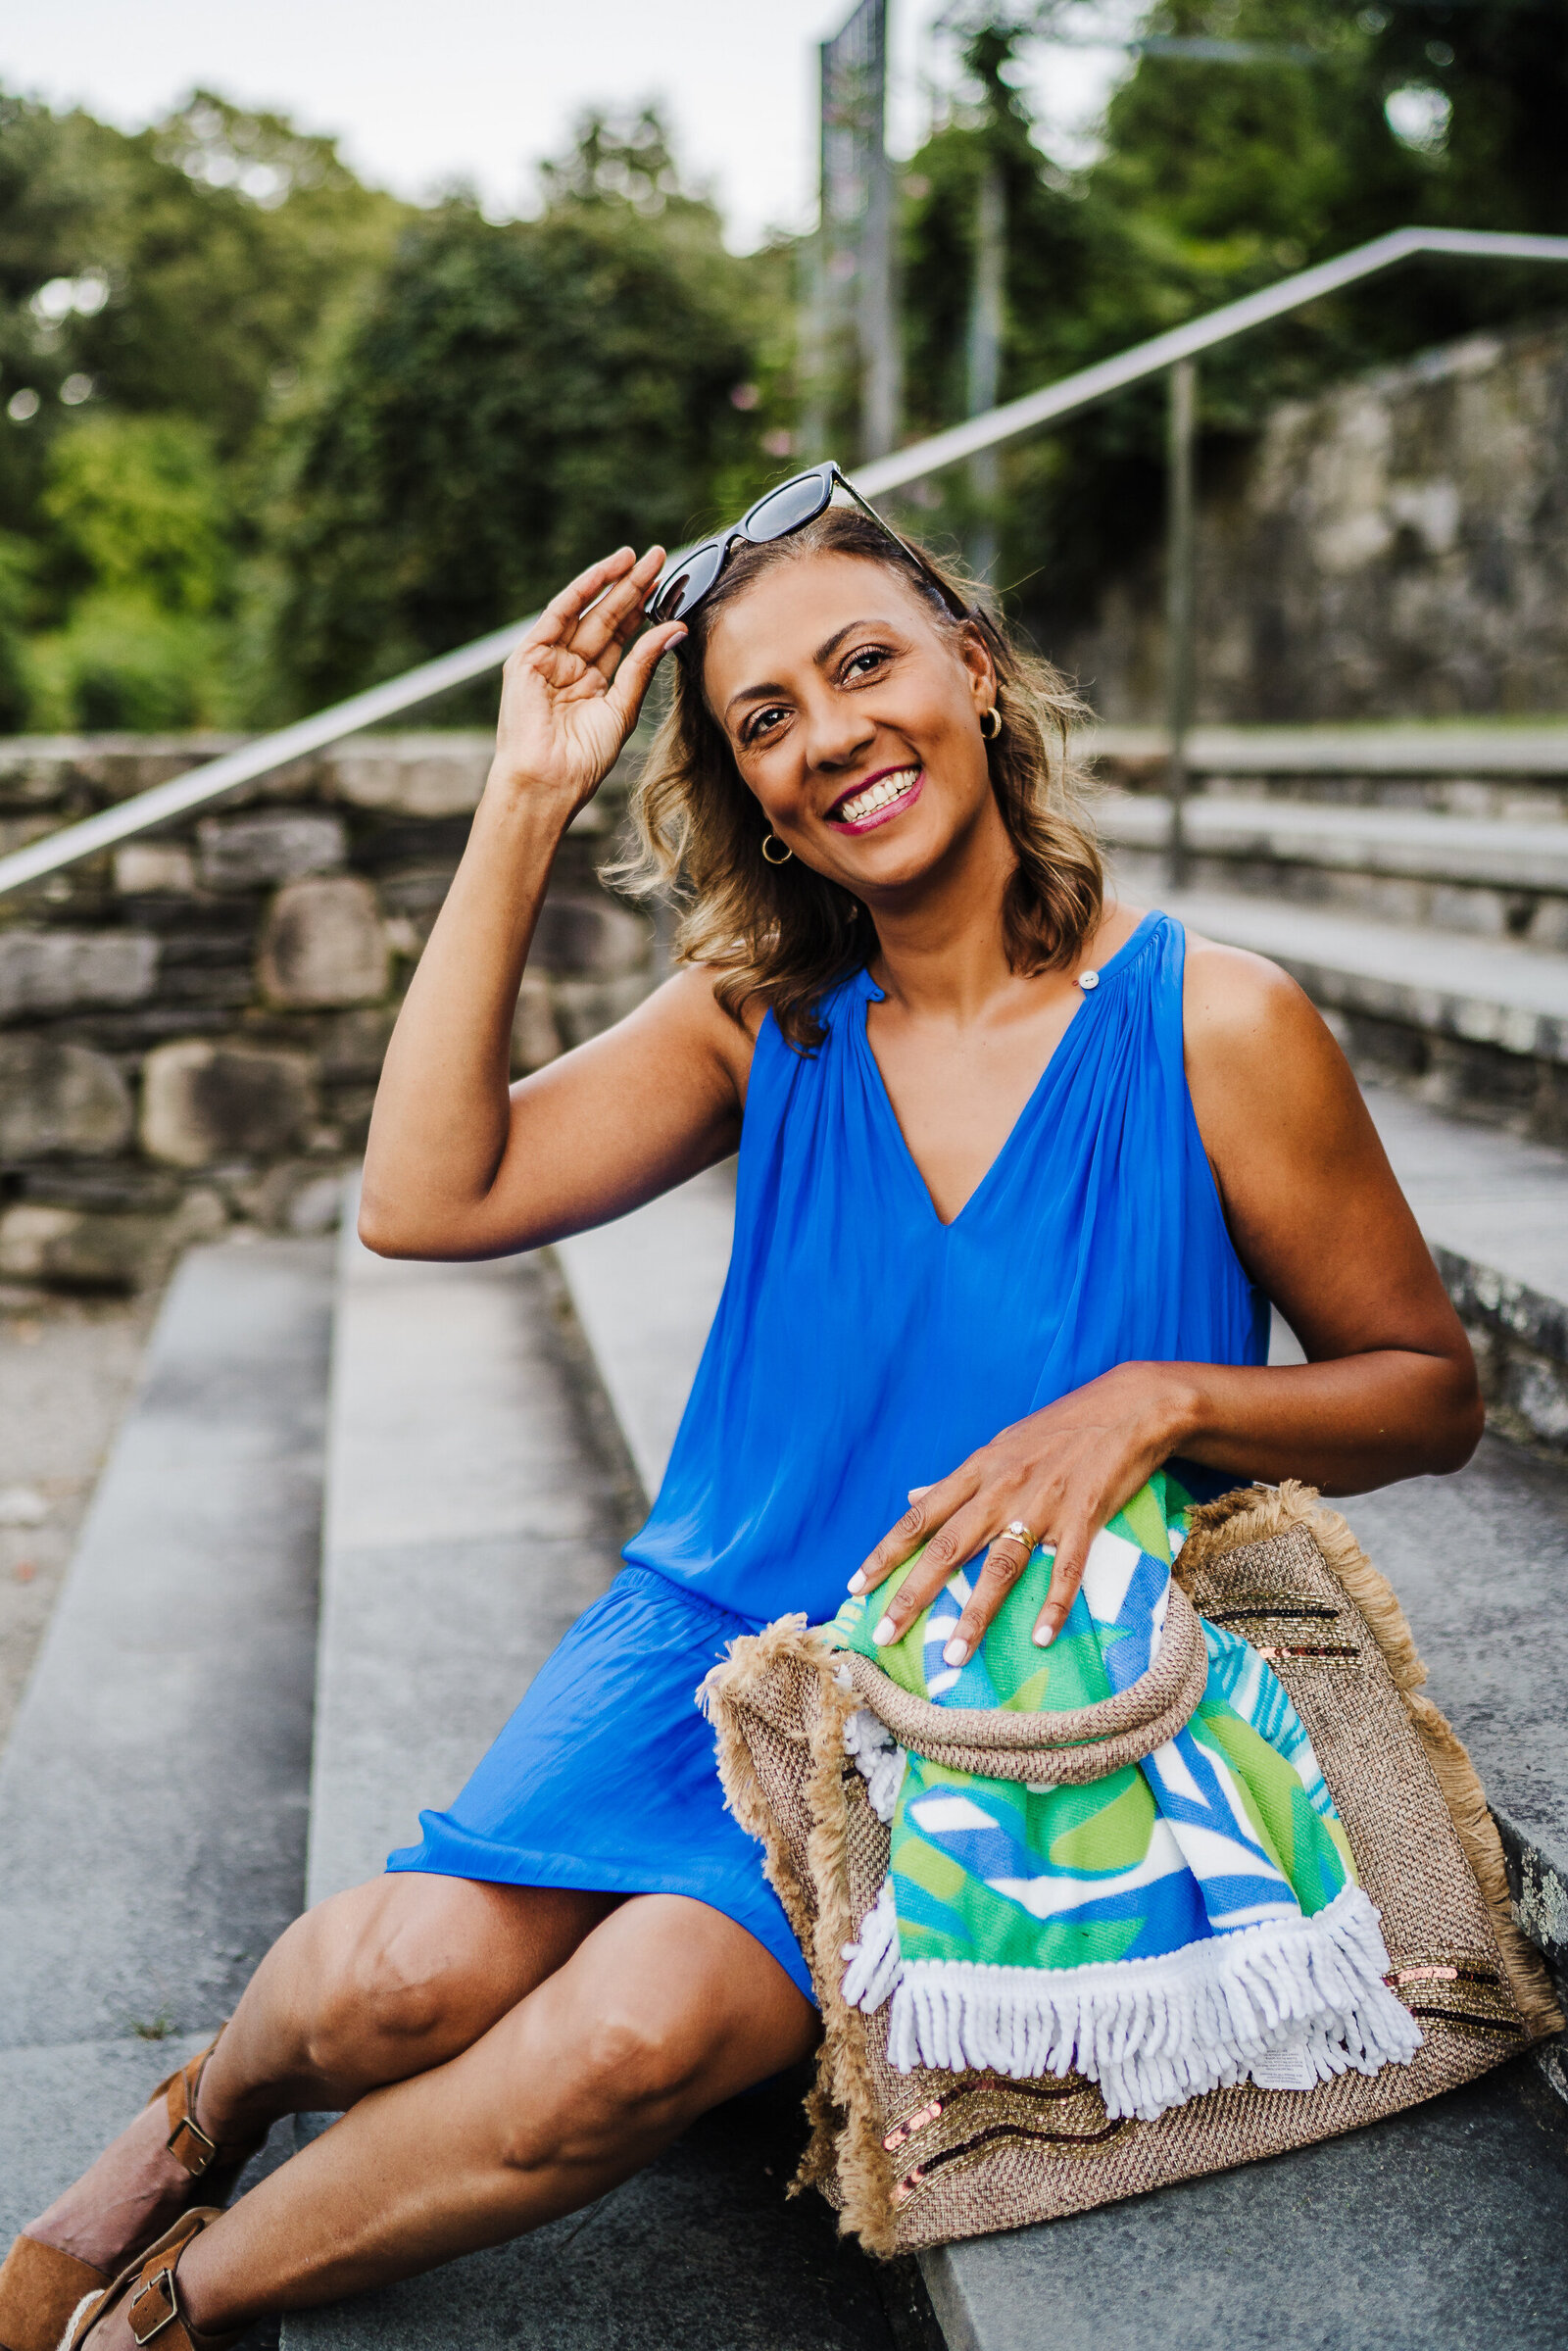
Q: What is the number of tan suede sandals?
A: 2